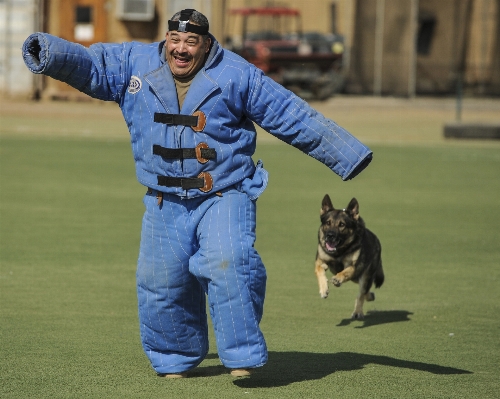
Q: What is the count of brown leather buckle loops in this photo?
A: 3